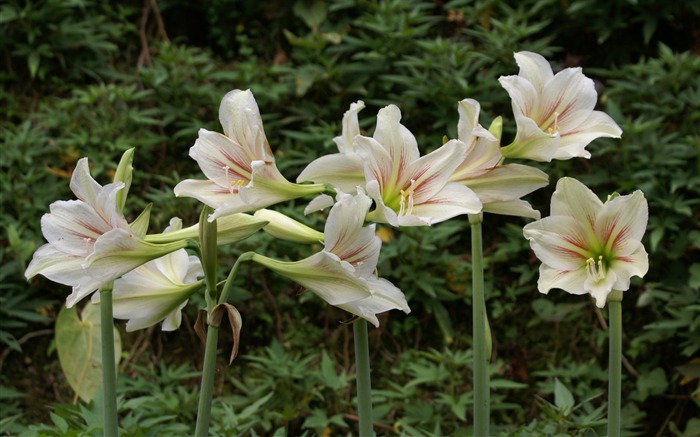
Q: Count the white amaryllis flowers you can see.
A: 9